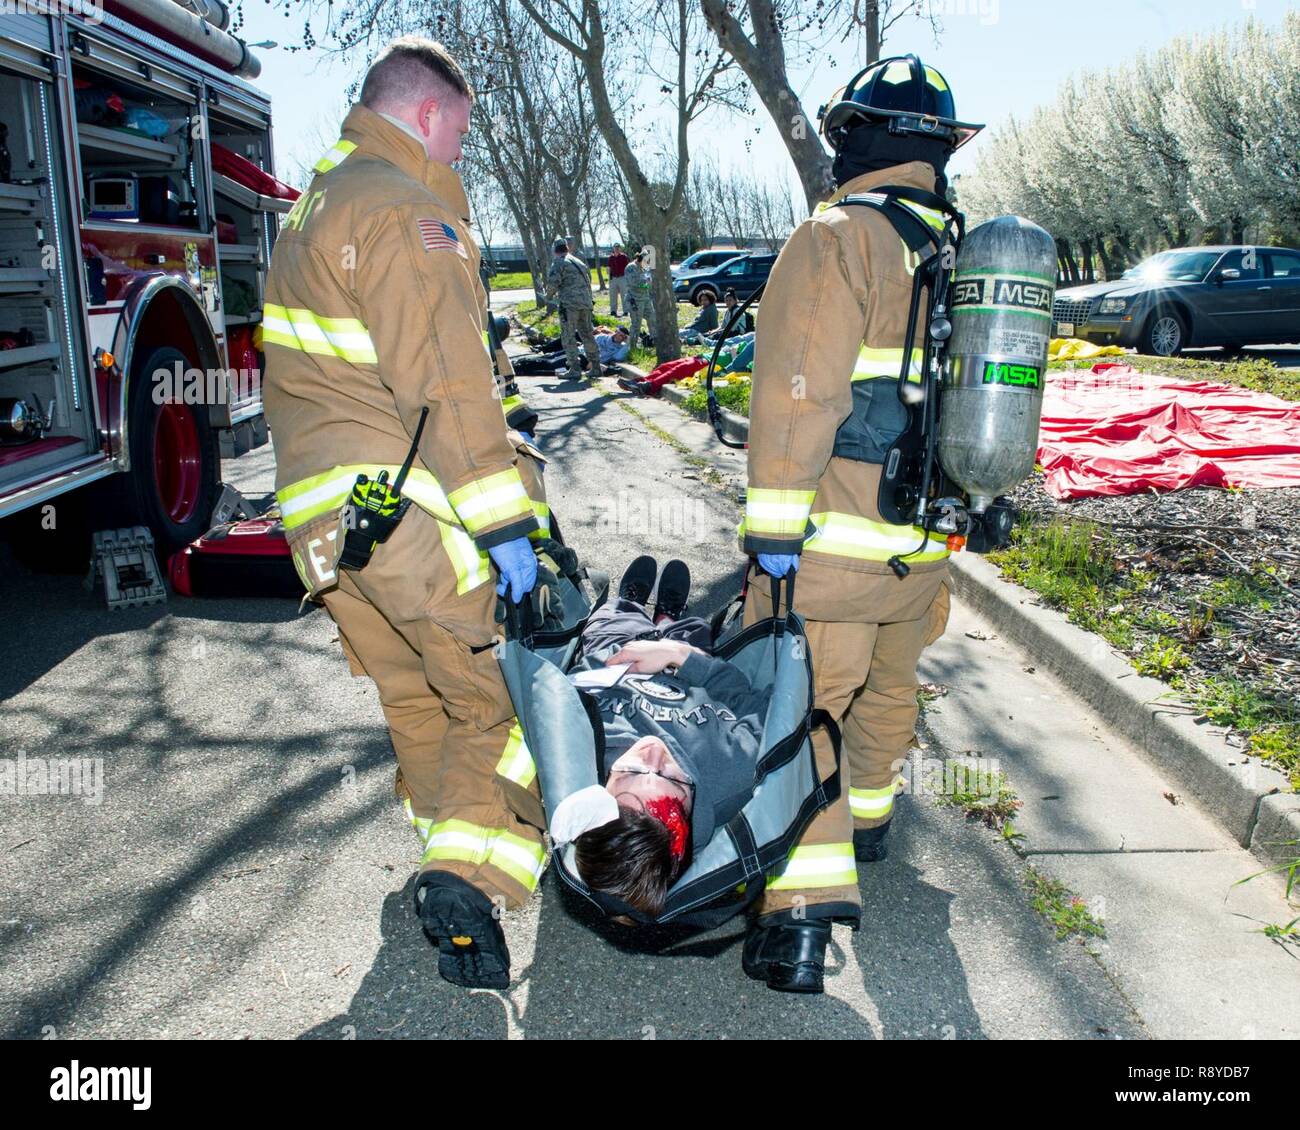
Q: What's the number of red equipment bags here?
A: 1